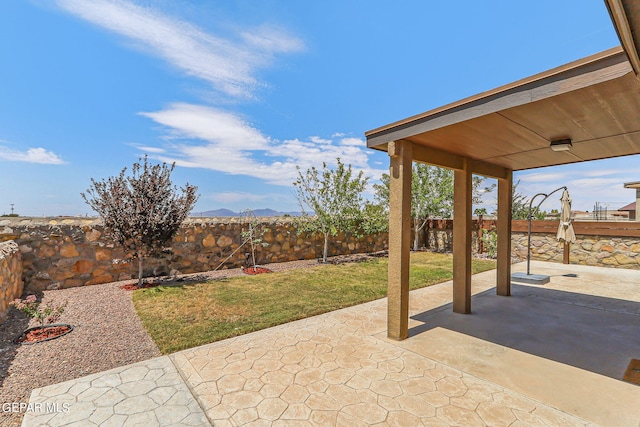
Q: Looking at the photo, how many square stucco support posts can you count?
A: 3